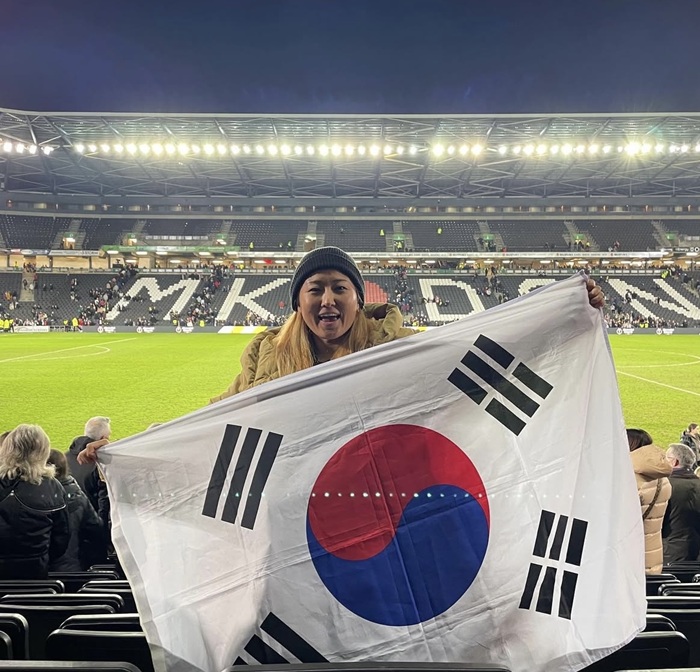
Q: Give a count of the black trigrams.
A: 4